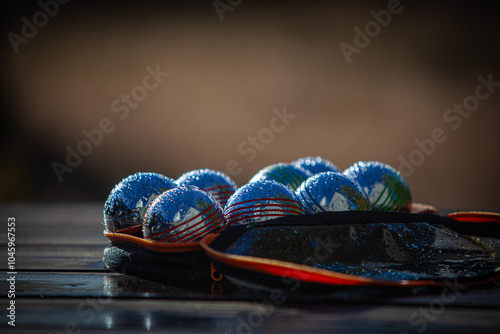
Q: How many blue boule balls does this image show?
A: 8